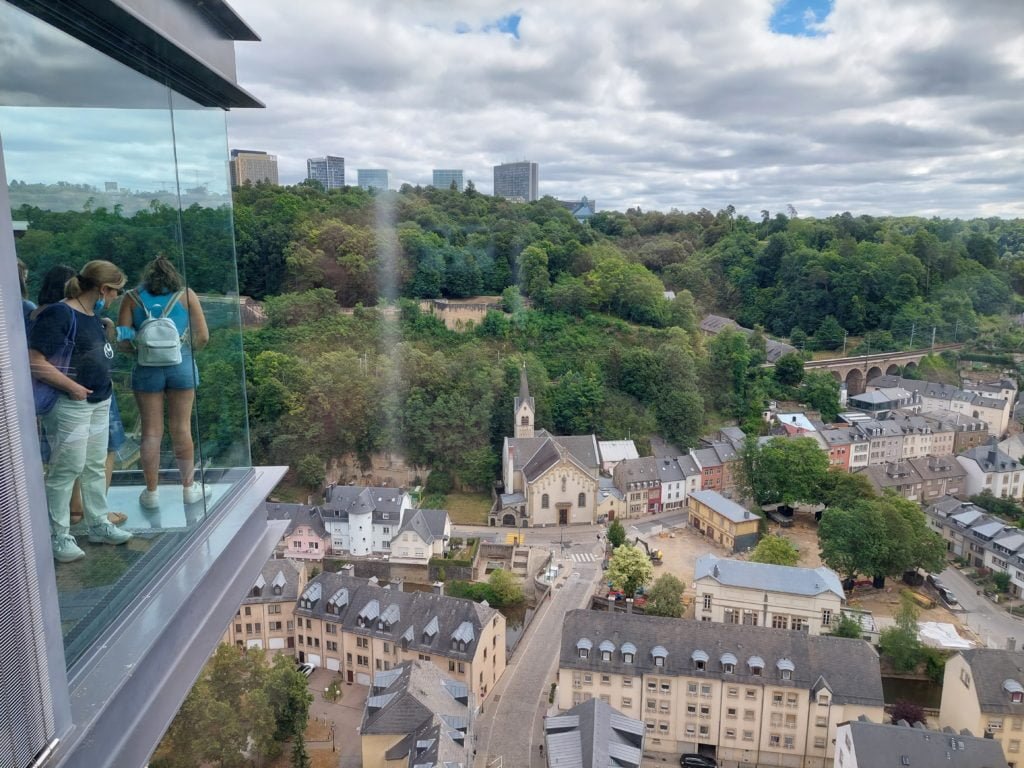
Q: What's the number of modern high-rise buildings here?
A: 5